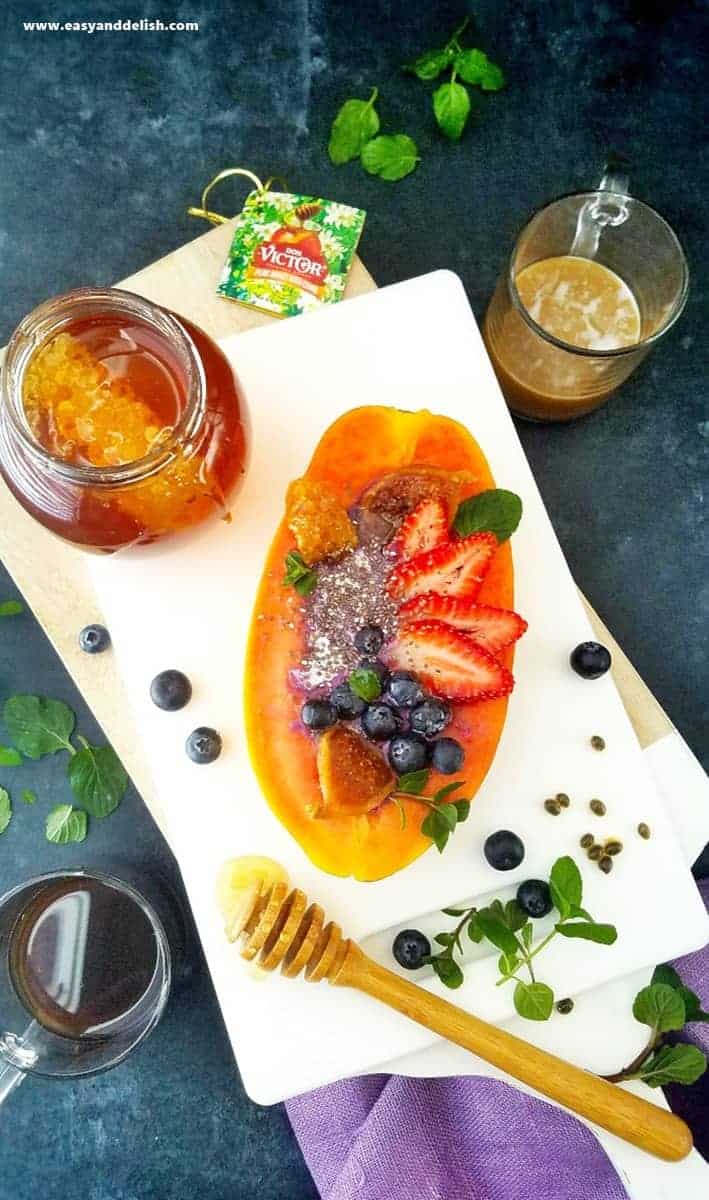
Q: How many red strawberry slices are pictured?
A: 4